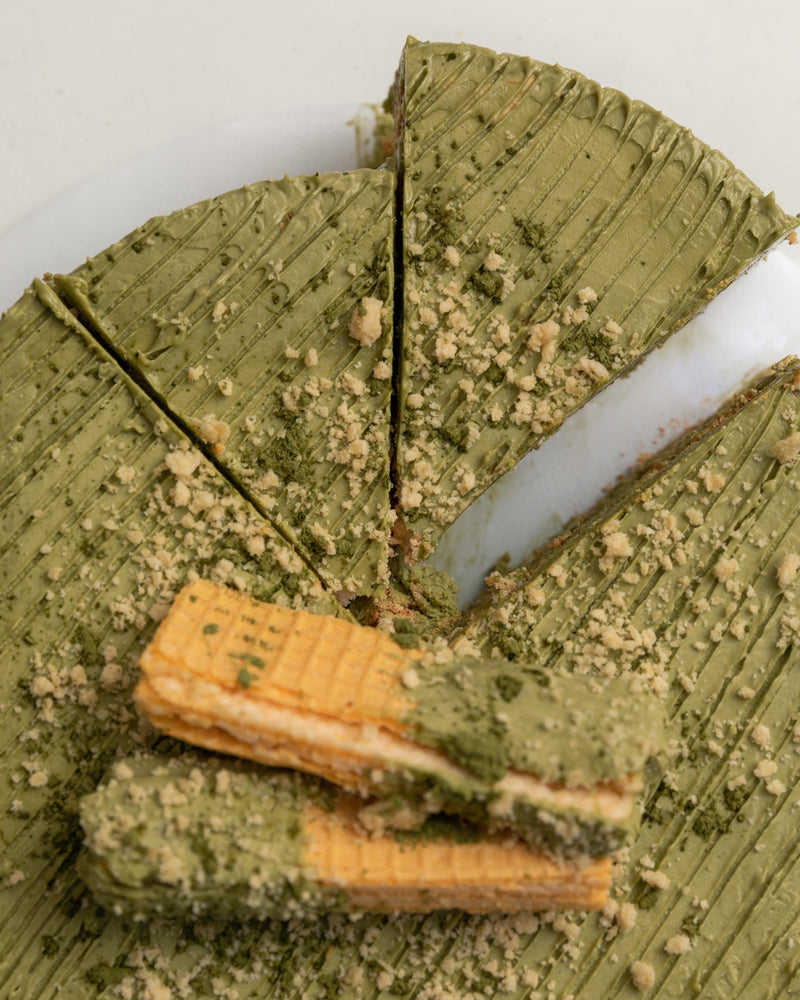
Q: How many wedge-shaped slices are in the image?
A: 2